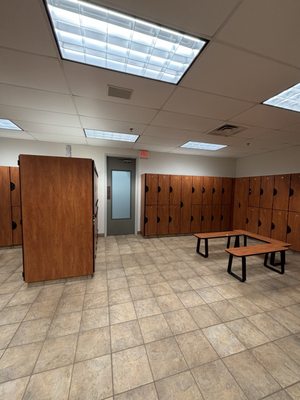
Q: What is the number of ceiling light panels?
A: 5